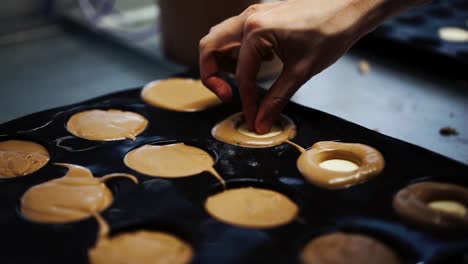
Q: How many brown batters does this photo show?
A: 11